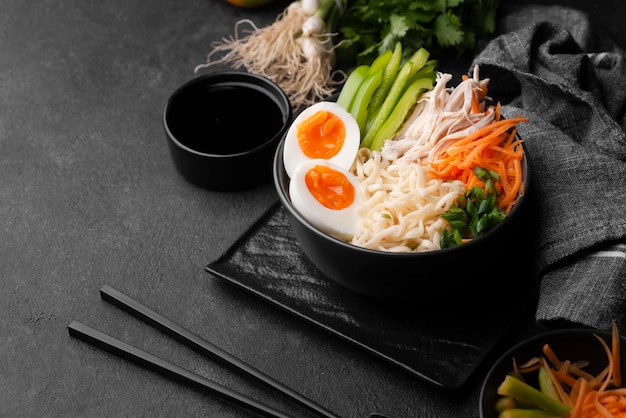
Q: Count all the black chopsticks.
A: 2